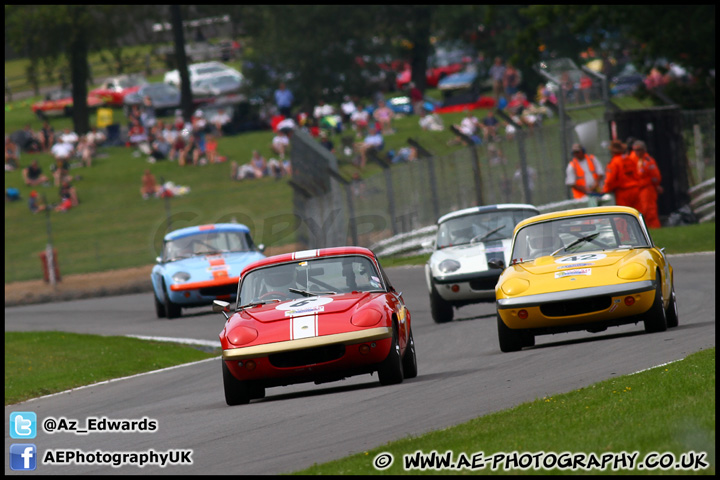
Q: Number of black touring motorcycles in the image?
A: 0